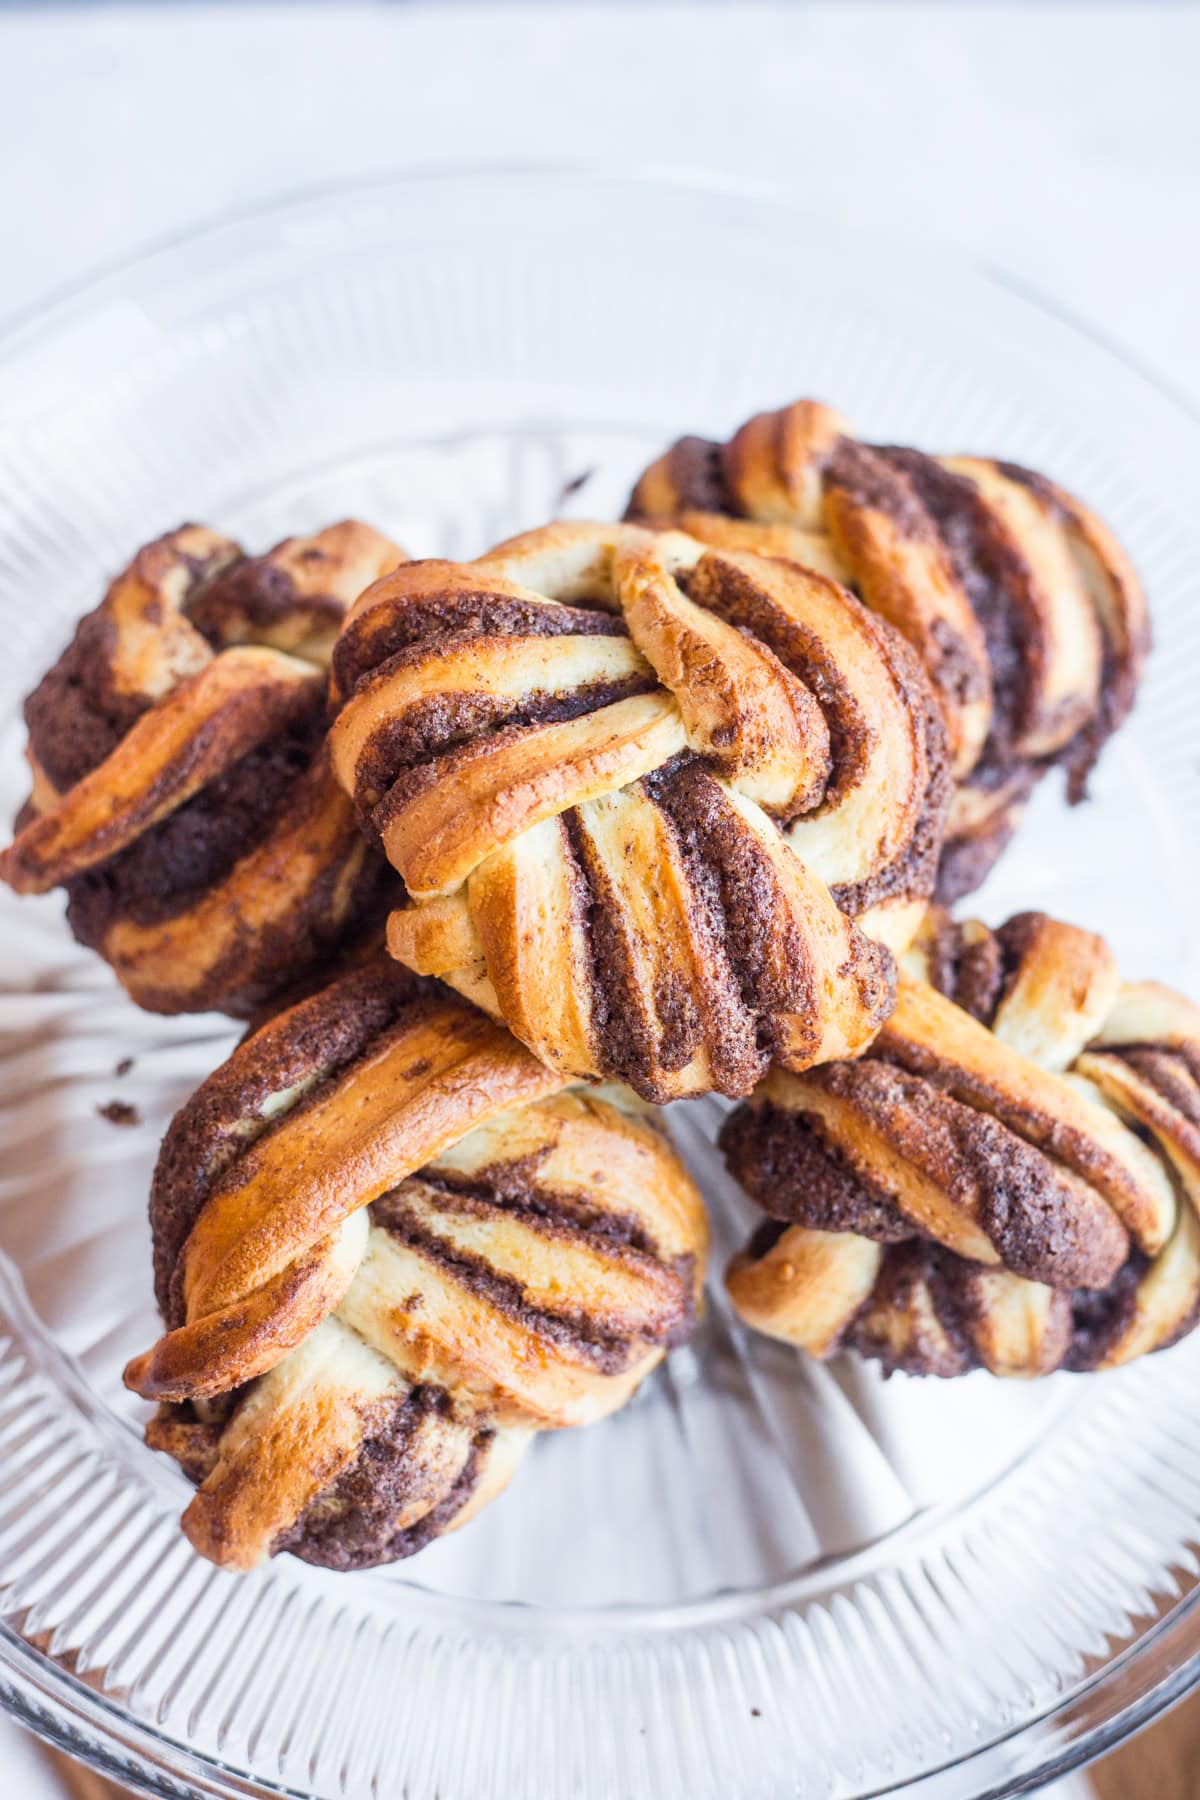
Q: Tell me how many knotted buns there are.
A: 5